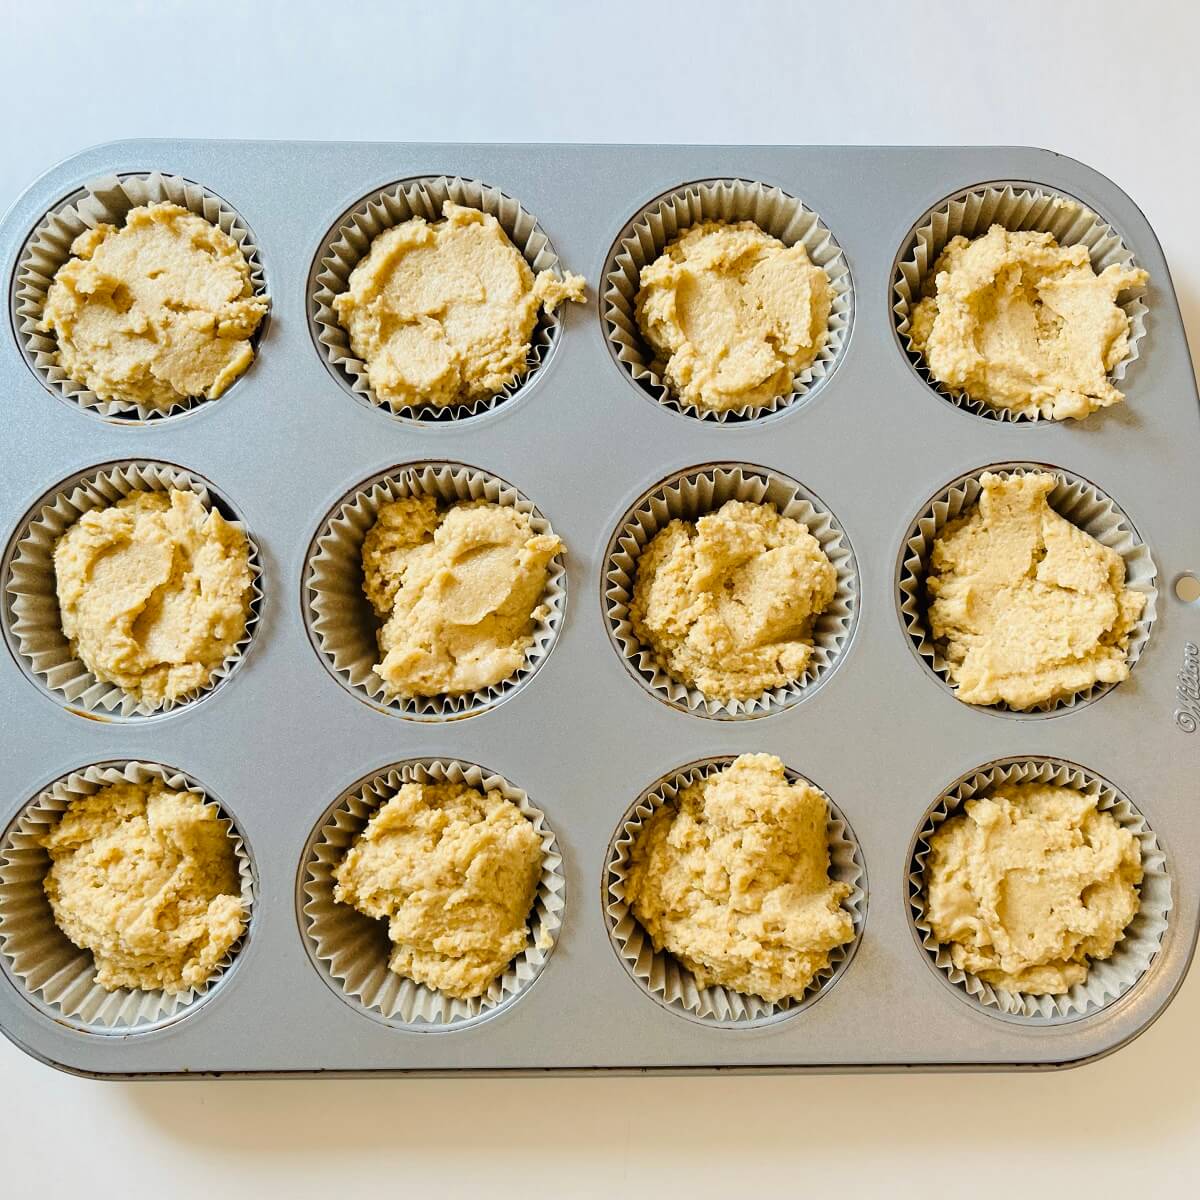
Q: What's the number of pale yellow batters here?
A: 12